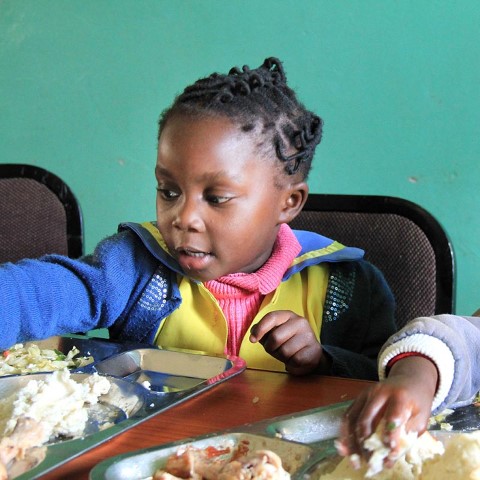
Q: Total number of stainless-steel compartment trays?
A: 2